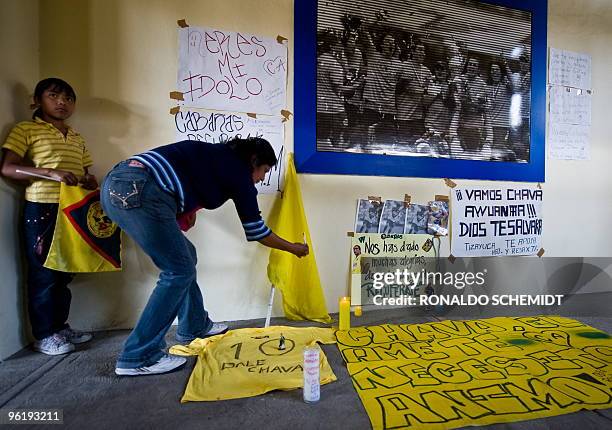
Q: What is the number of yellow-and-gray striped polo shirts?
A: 1